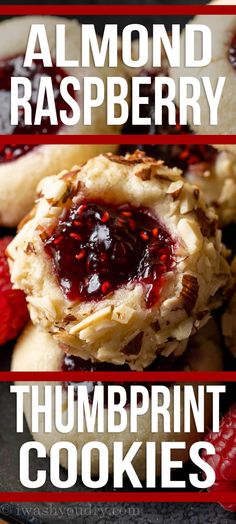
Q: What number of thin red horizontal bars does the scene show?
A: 4